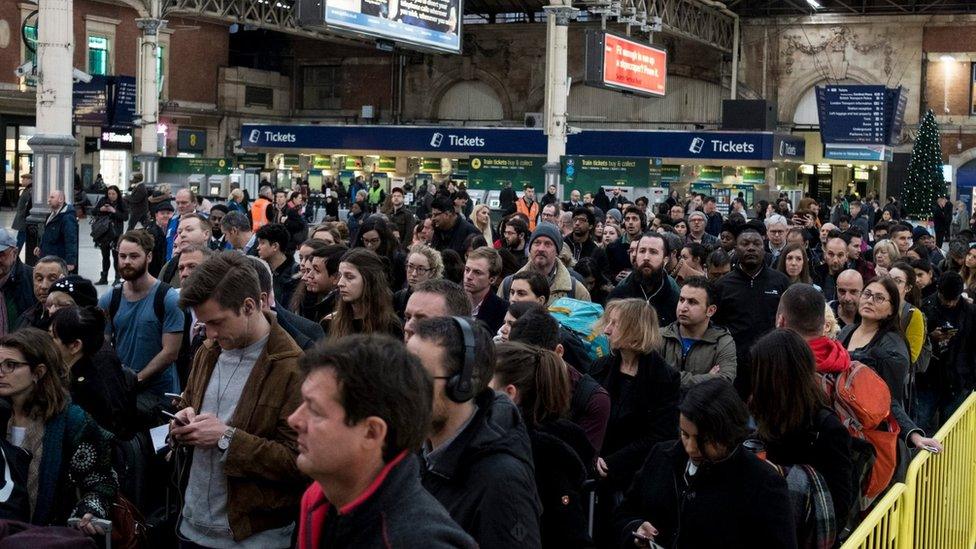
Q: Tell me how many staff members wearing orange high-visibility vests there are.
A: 2